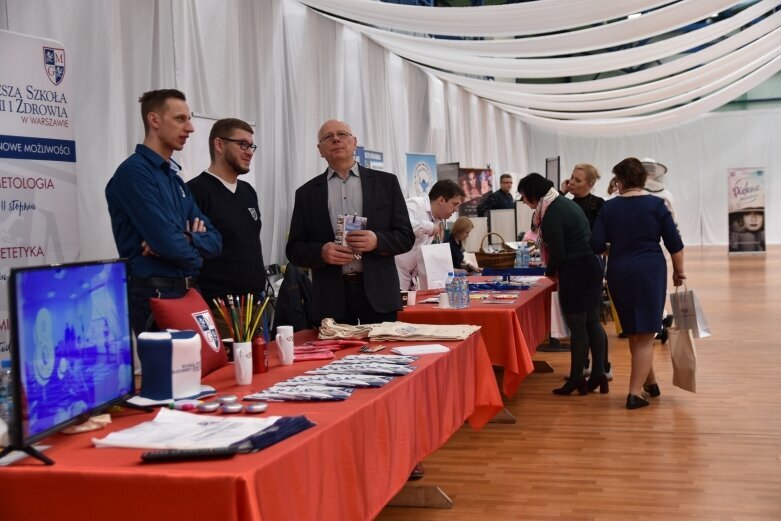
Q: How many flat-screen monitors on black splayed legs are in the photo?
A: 1